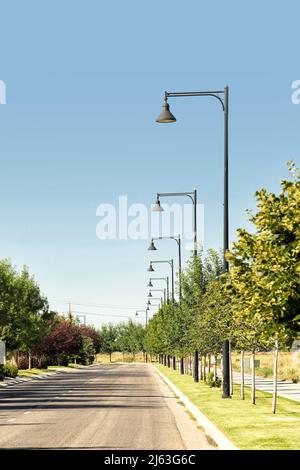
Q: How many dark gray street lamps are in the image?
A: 9